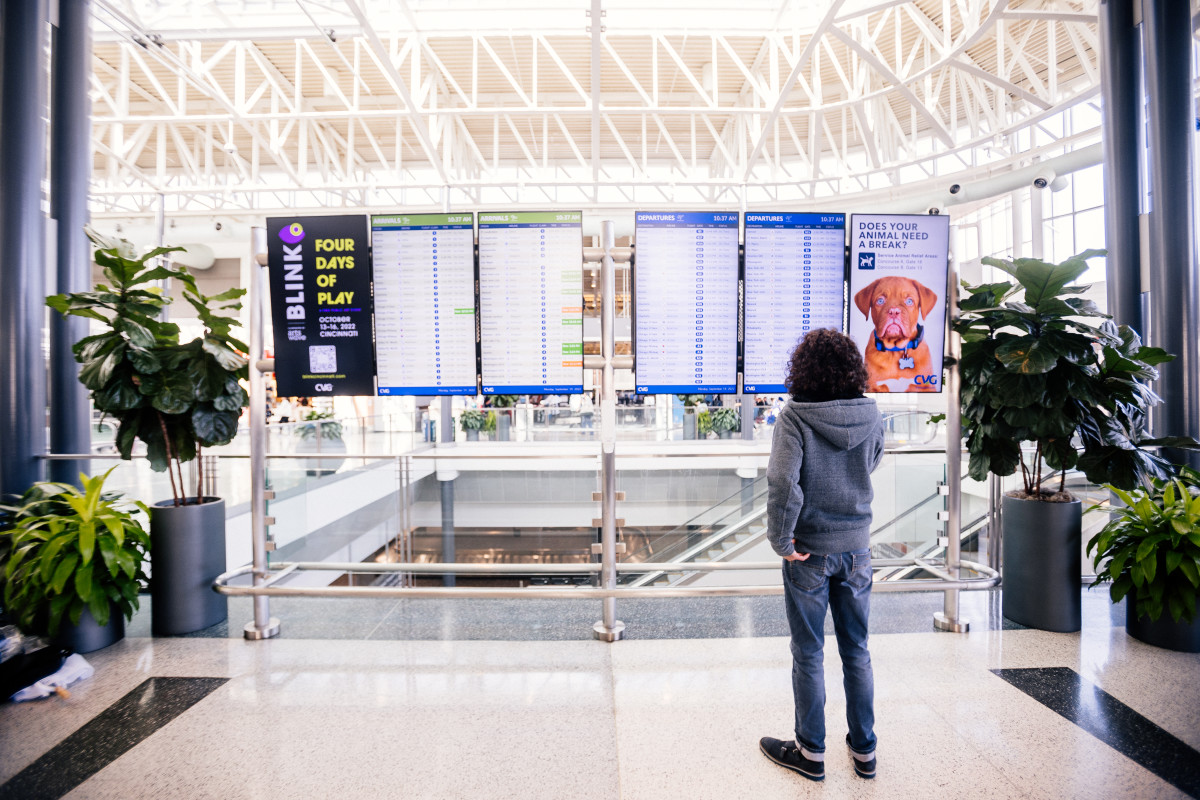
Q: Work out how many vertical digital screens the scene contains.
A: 6